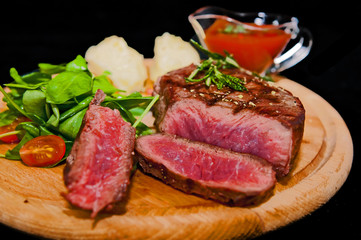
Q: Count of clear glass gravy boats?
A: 1